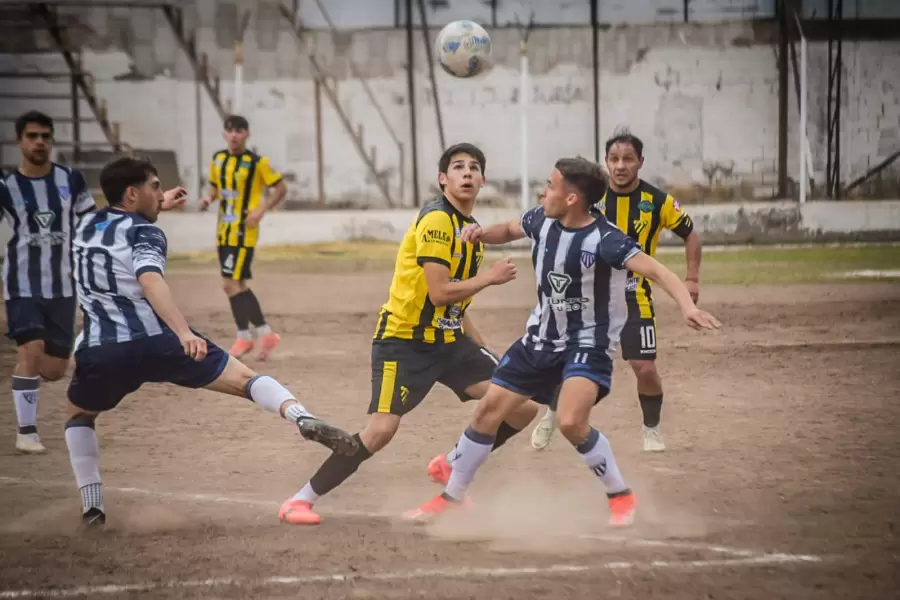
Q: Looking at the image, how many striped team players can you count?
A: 3